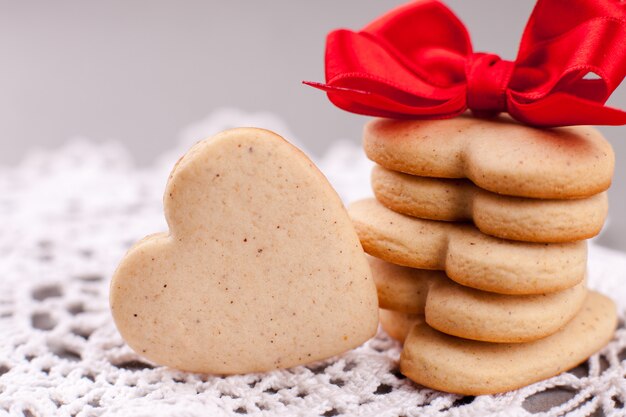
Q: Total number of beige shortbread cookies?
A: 6